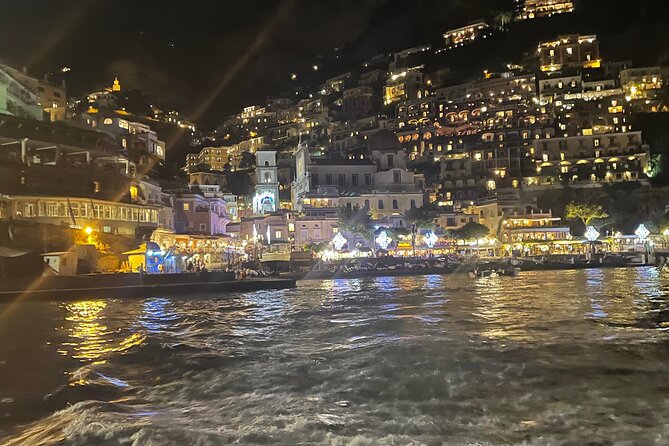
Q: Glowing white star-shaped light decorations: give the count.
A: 5